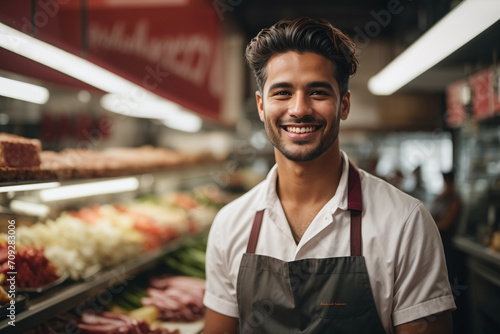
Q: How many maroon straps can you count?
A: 2